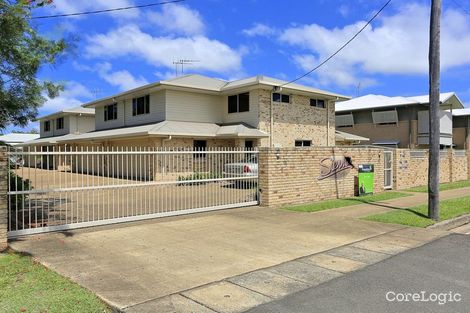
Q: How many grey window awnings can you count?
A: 2